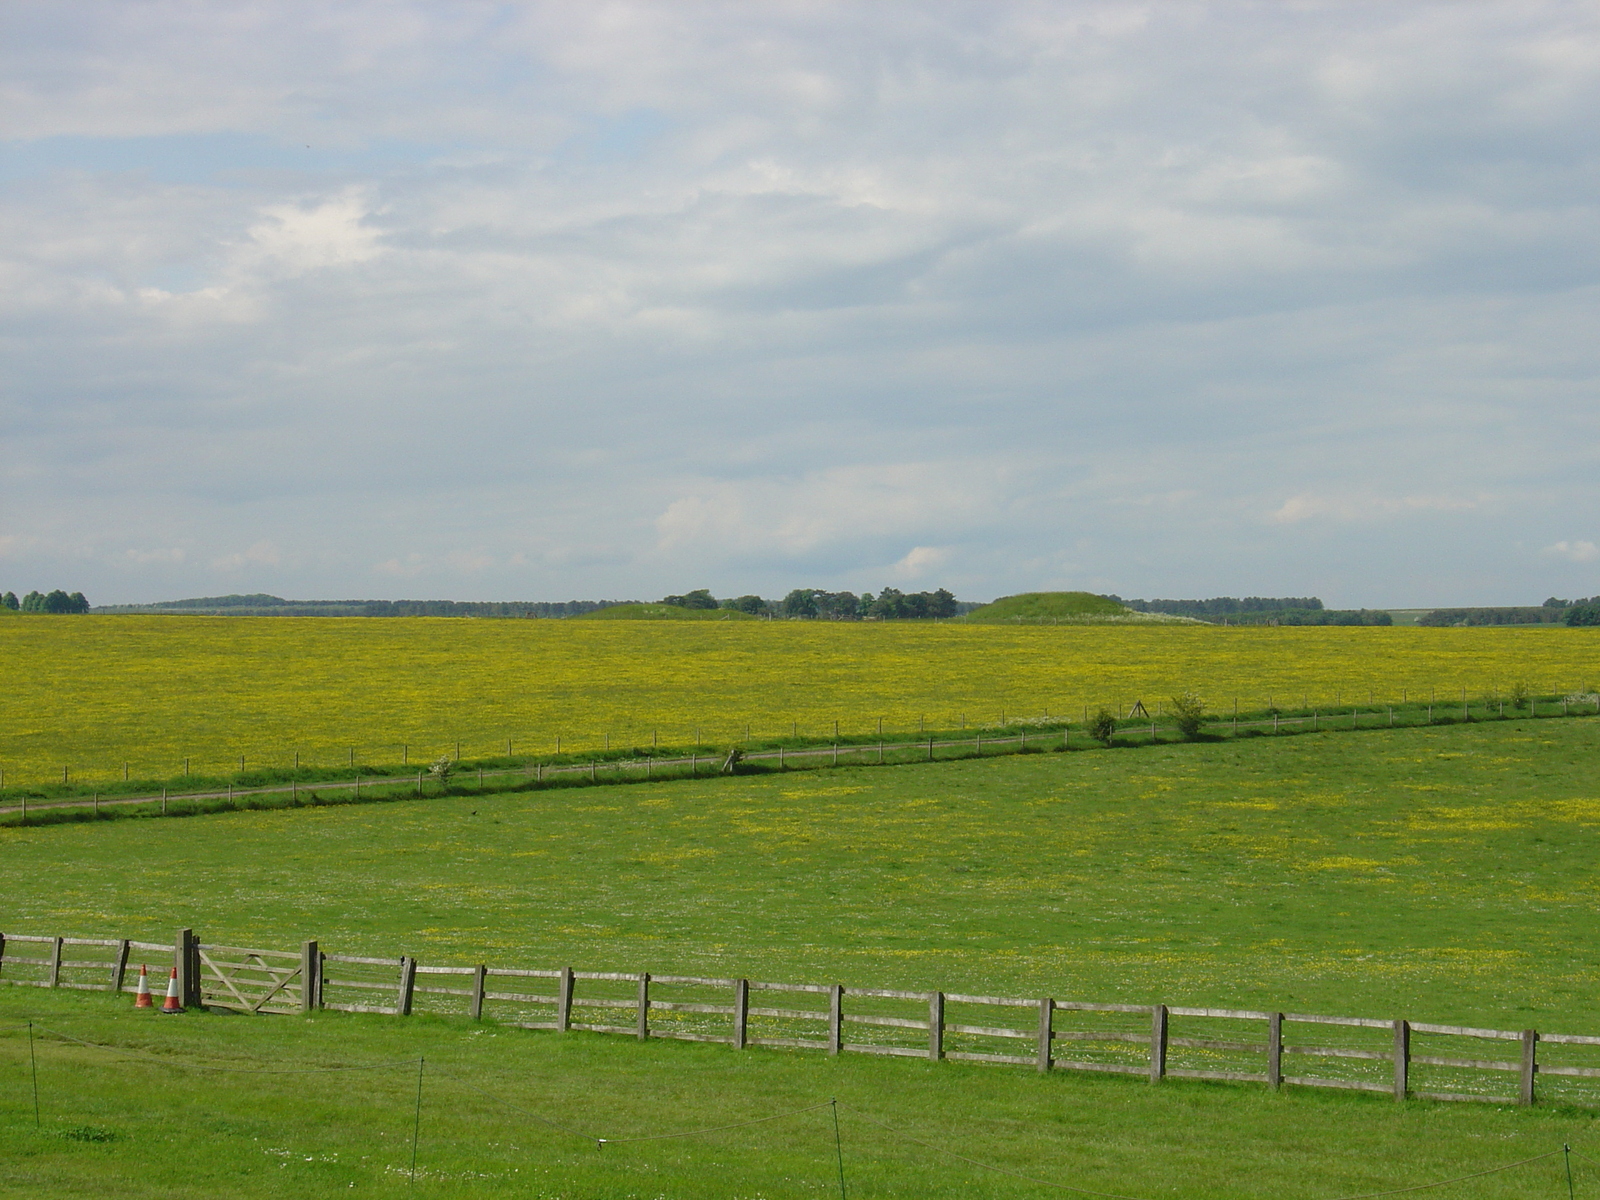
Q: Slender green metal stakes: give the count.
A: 4